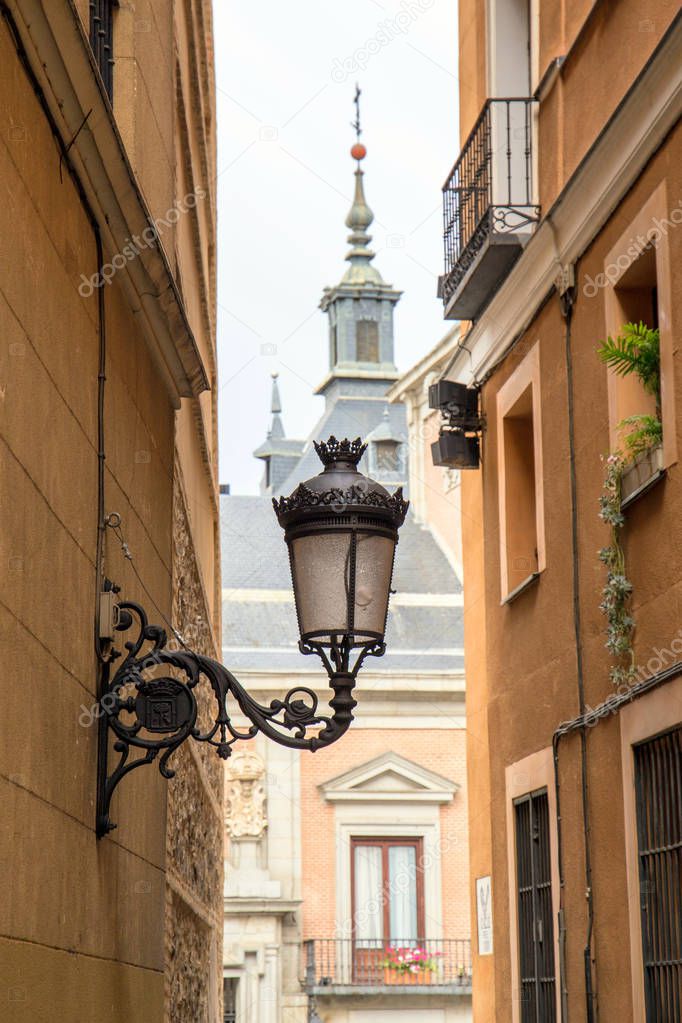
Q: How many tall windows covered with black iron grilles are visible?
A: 2